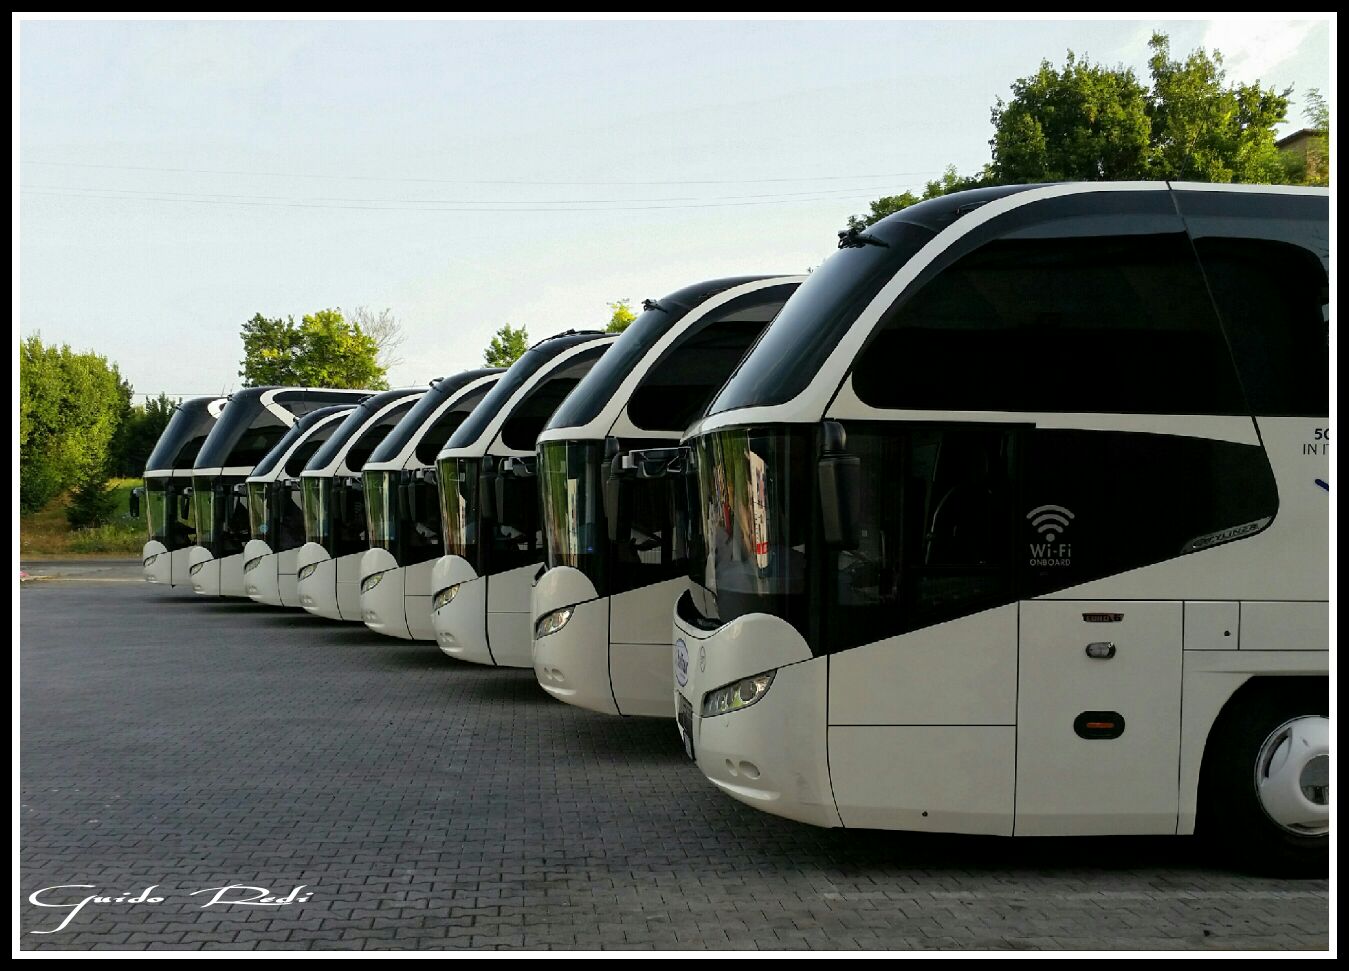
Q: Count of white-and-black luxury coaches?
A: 8